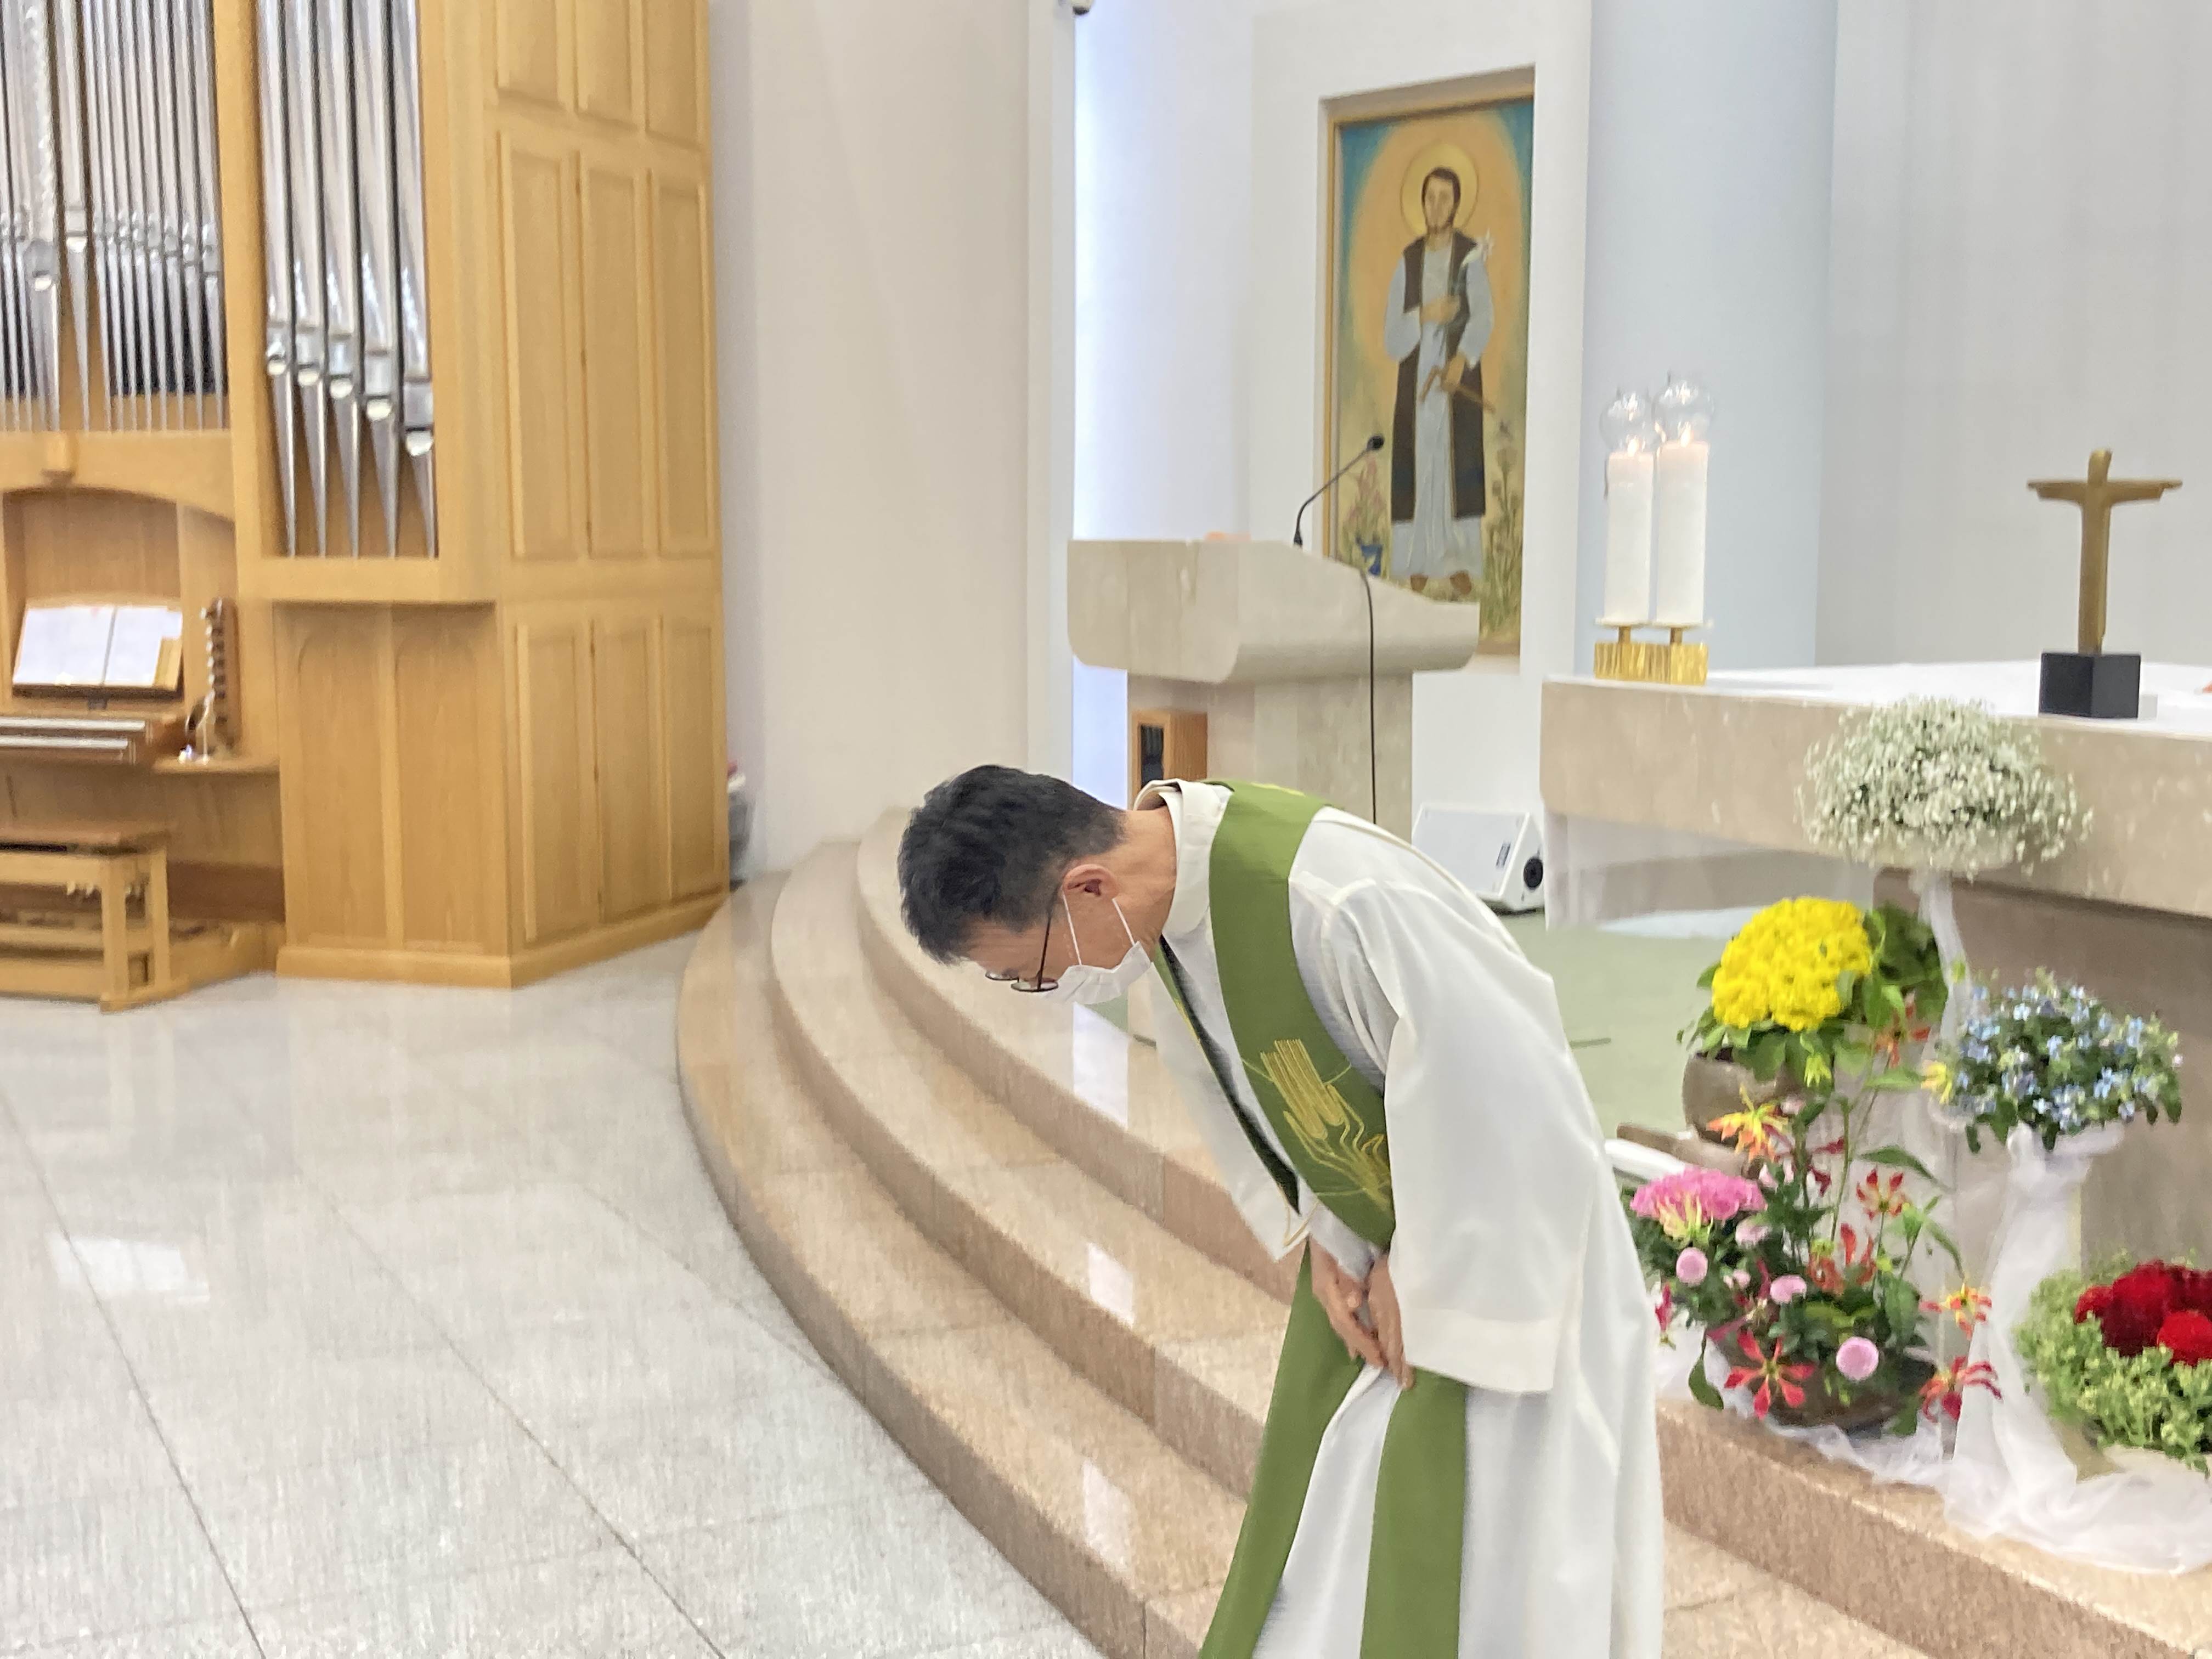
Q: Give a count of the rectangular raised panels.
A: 9